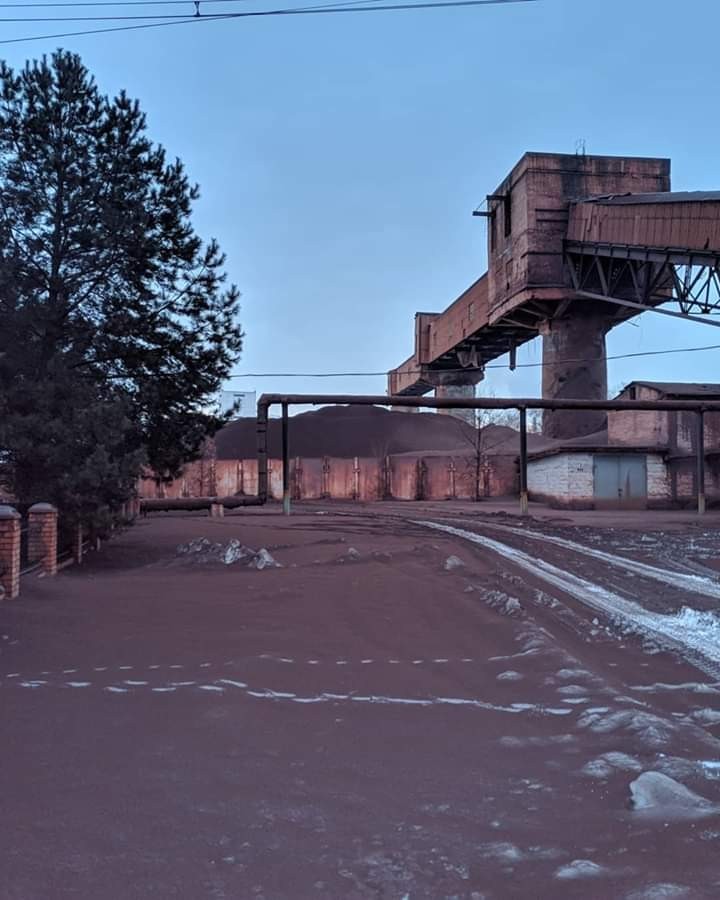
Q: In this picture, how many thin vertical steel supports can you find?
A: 3